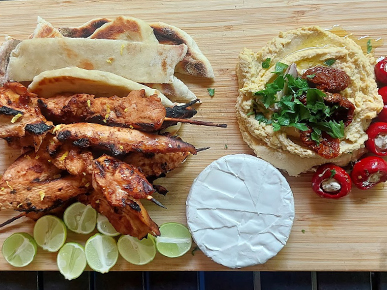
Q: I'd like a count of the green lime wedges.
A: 8